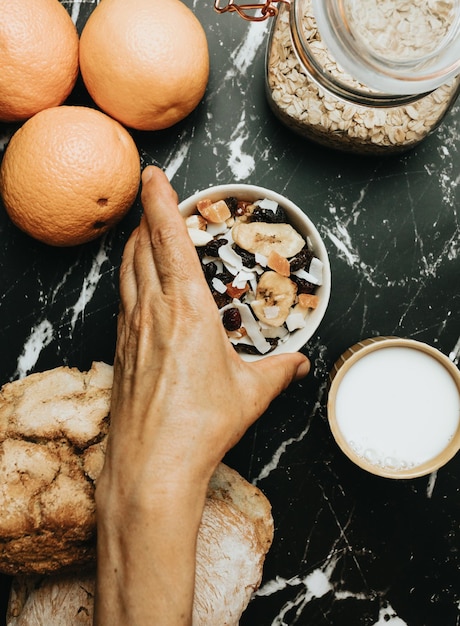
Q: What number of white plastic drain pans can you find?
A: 0